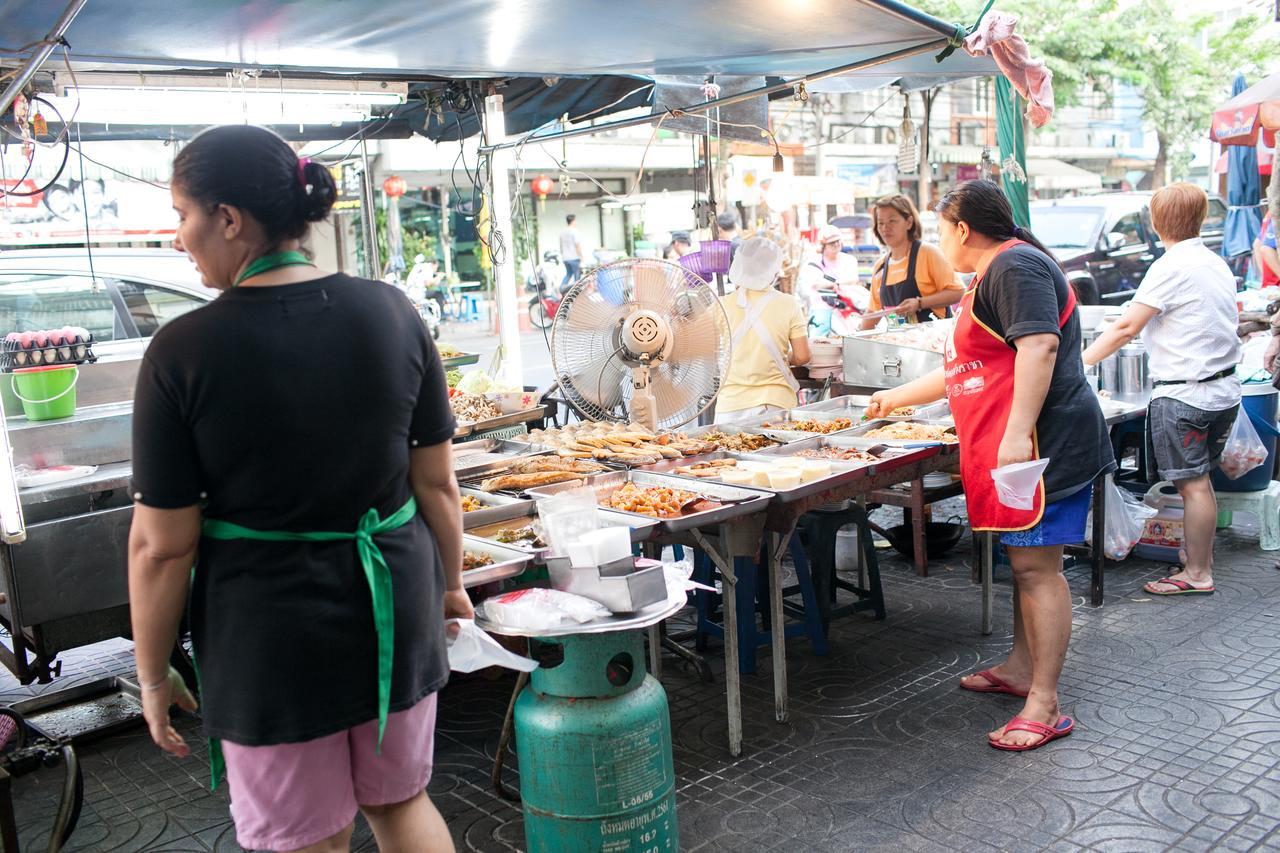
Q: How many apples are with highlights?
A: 0